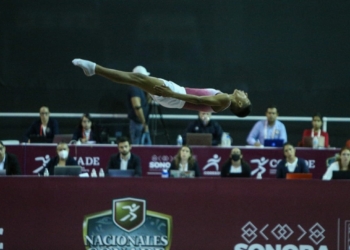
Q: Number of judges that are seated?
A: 12